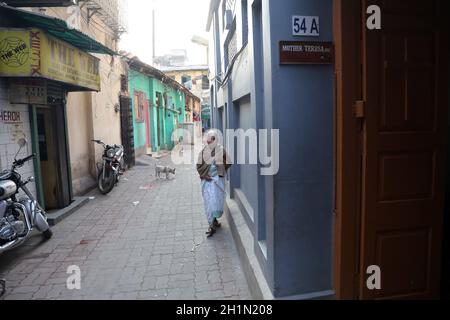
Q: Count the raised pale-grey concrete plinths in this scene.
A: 1